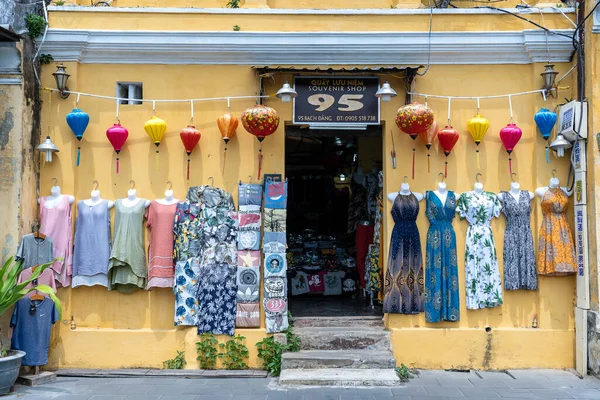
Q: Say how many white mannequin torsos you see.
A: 9